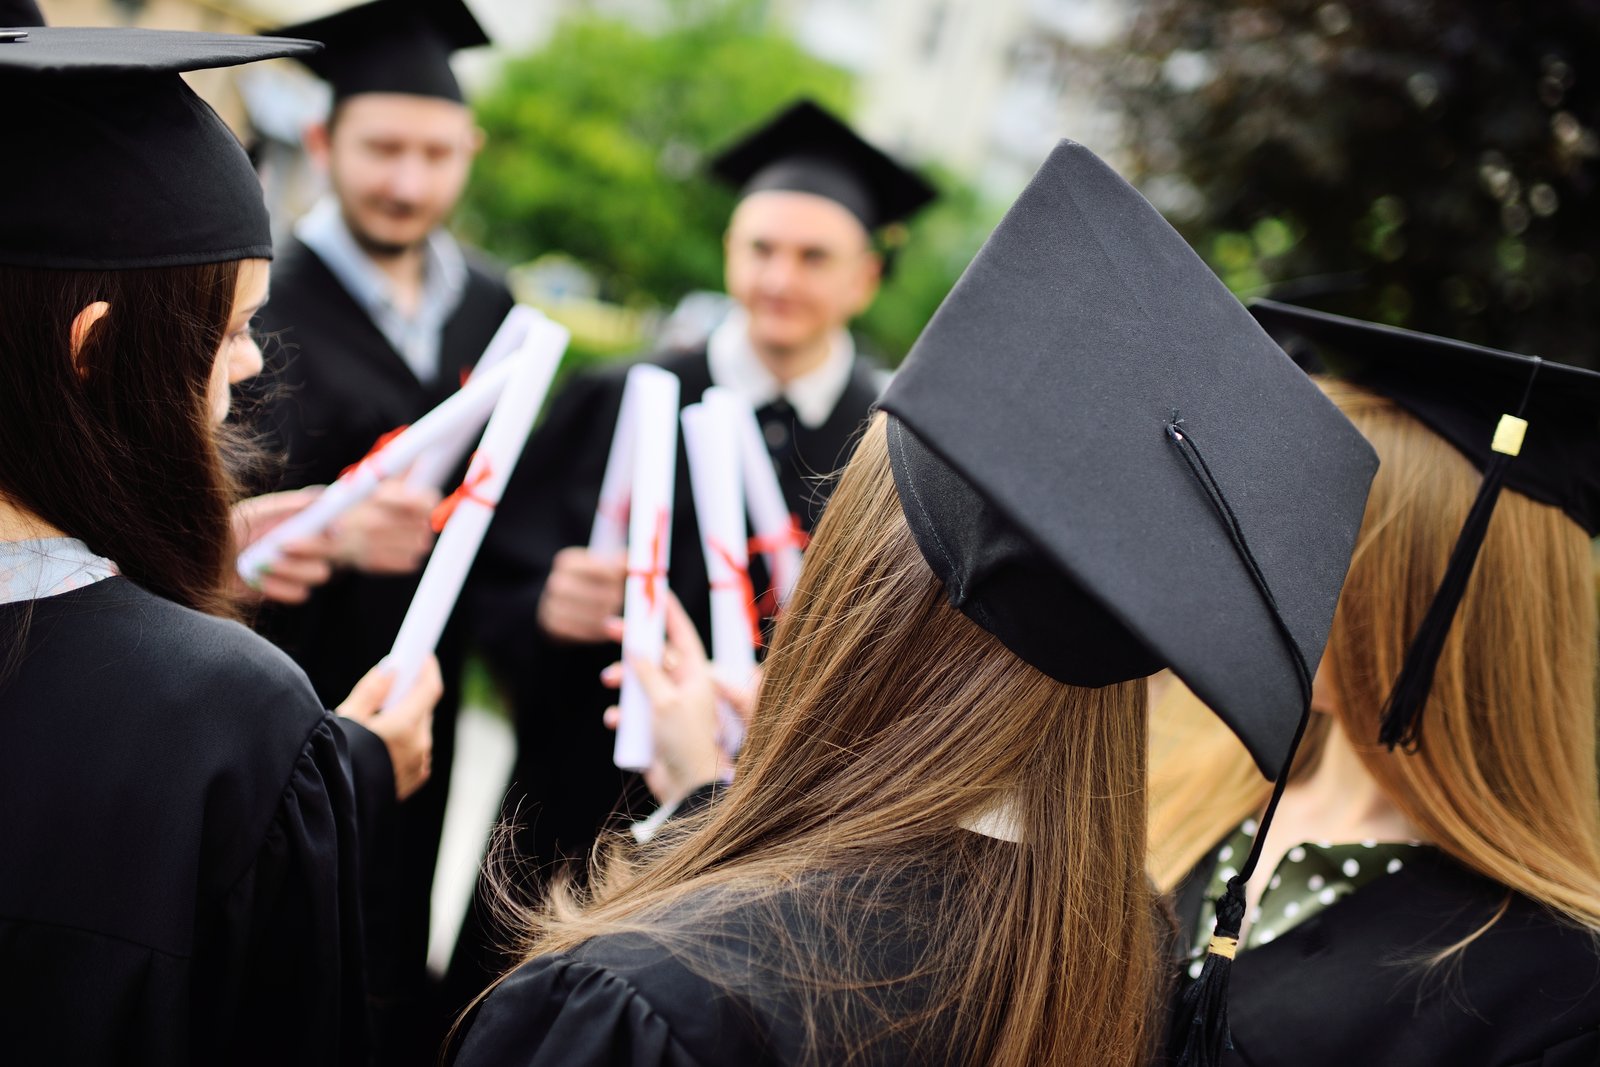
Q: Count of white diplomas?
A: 7